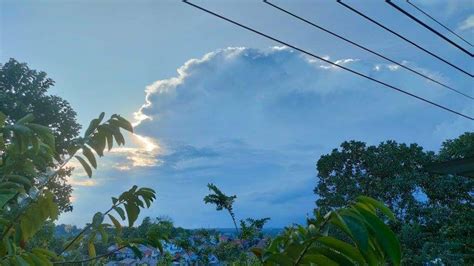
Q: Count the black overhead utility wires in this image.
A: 5